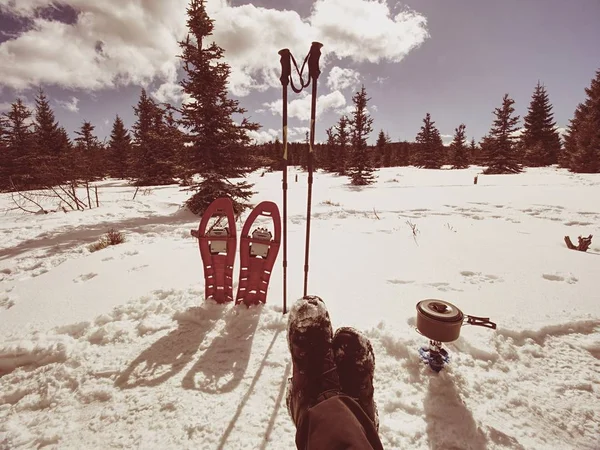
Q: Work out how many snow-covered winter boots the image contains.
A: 2